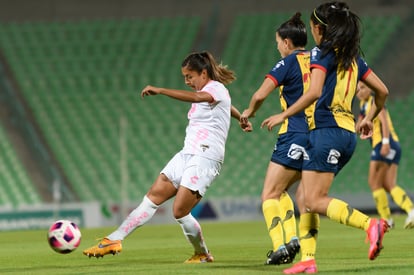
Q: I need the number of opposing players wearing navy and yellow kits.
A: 3